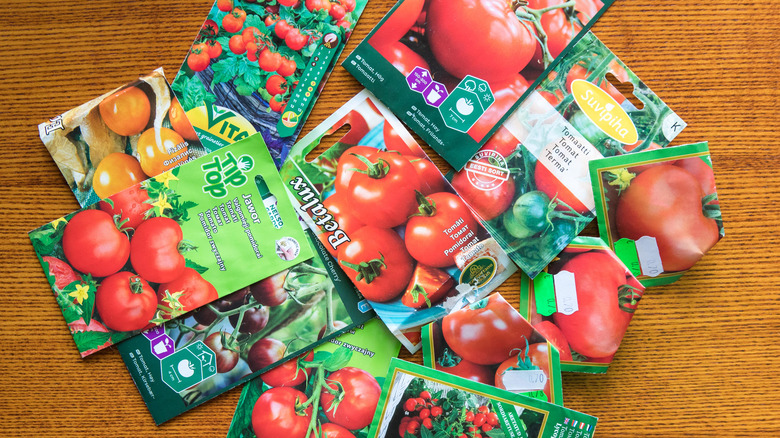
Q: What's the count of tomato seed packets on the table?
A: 12